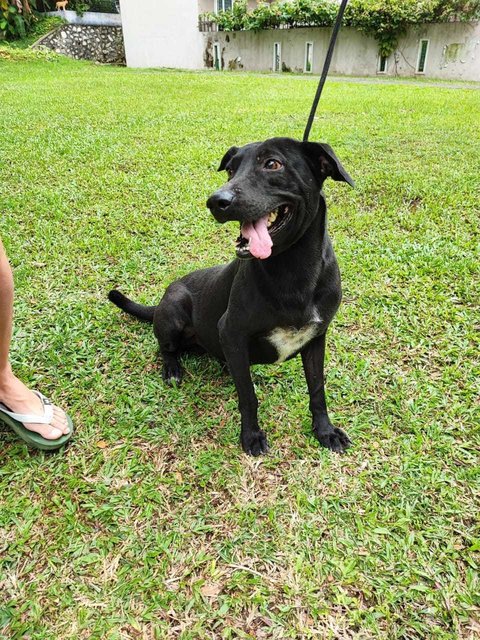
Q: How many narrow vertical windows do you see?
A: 5